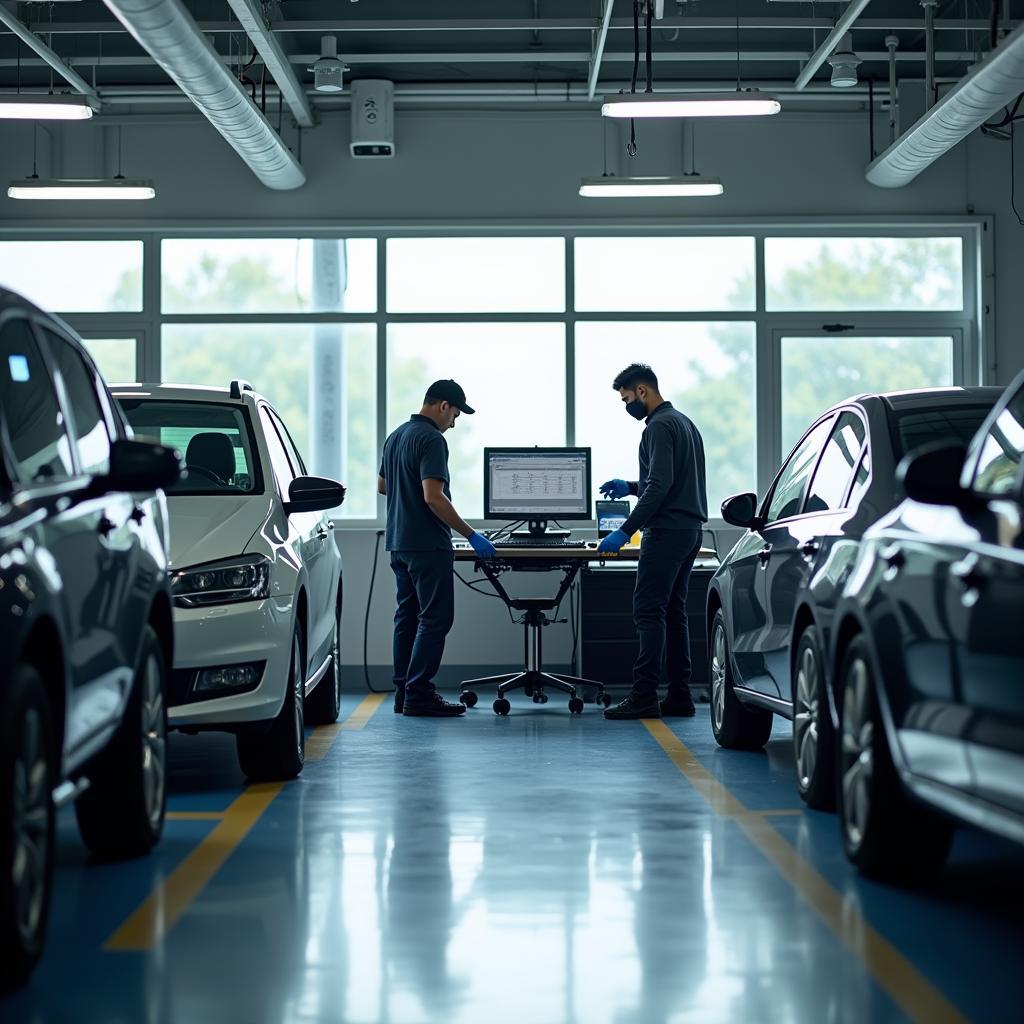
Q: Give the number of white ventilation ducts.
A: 2